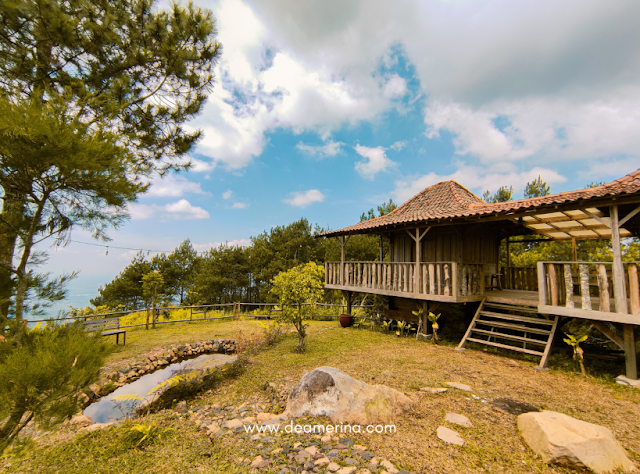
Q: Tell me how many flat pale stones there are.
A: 4